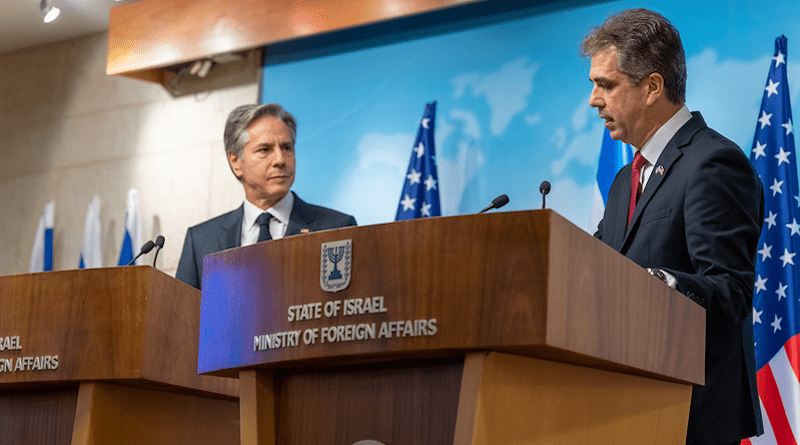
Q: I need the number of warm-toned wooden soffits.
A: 1